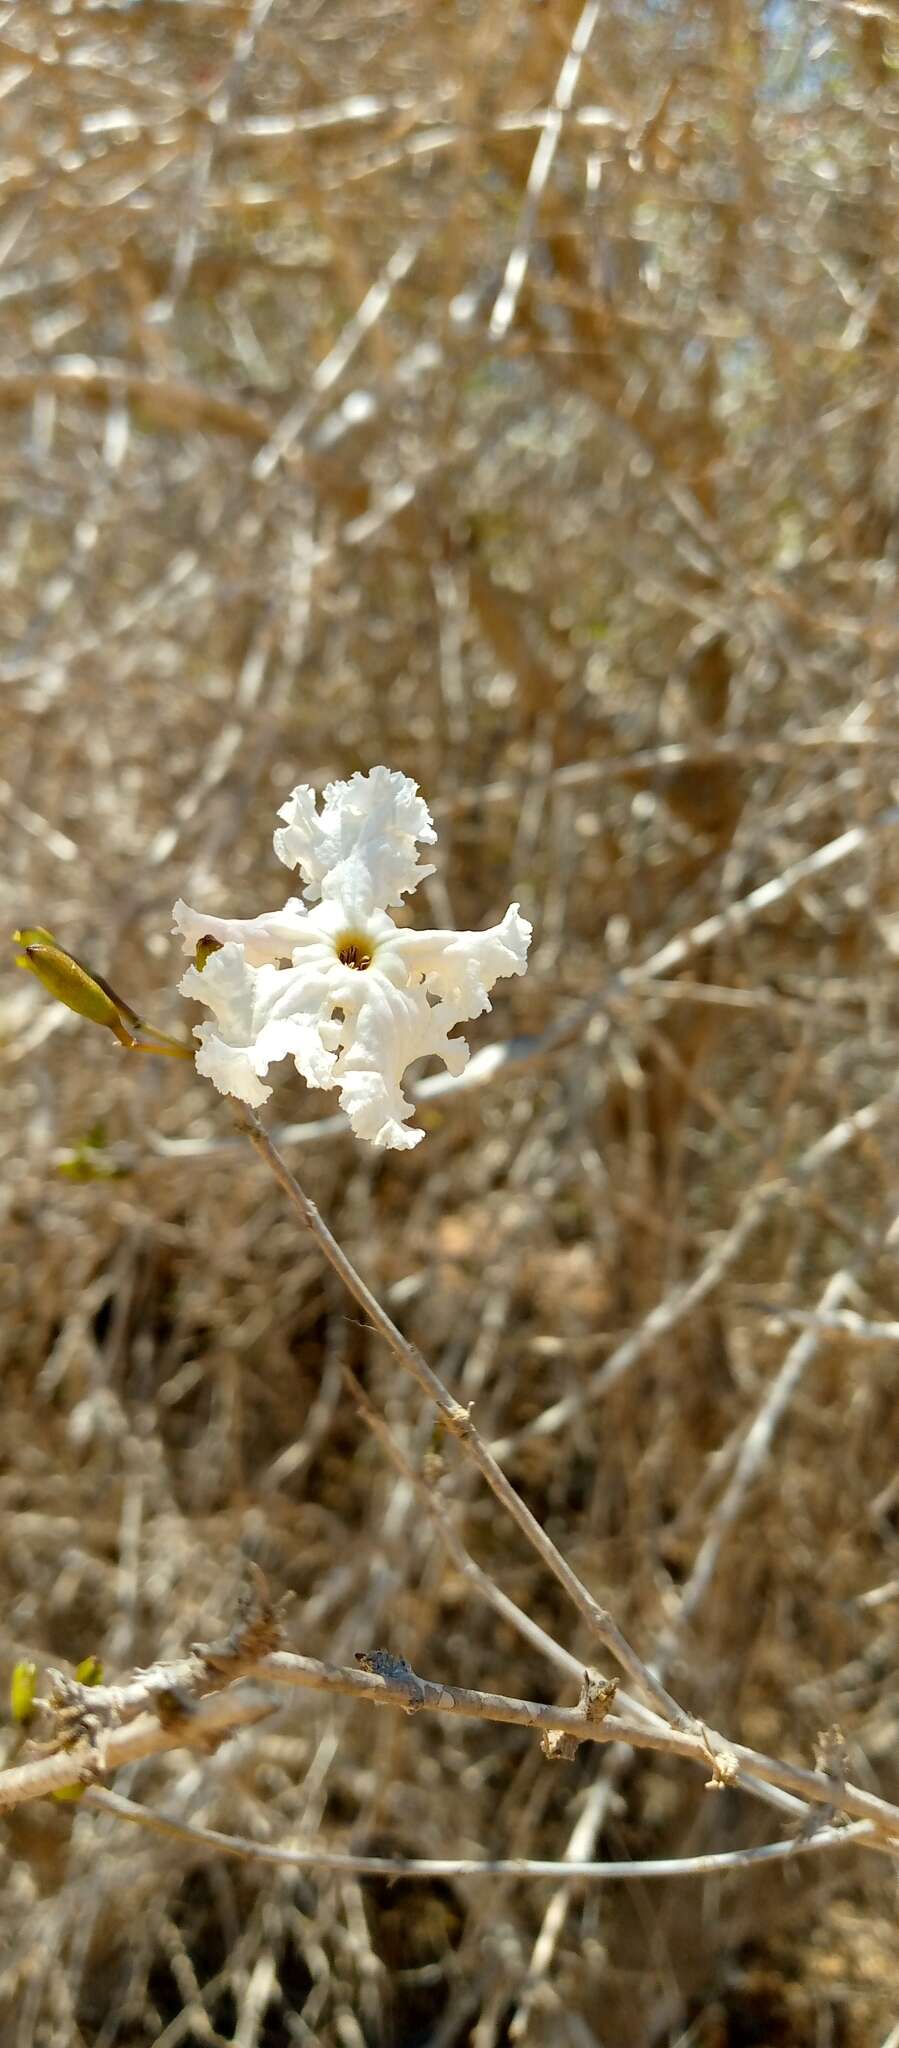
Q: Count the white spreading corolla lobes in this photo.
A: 5